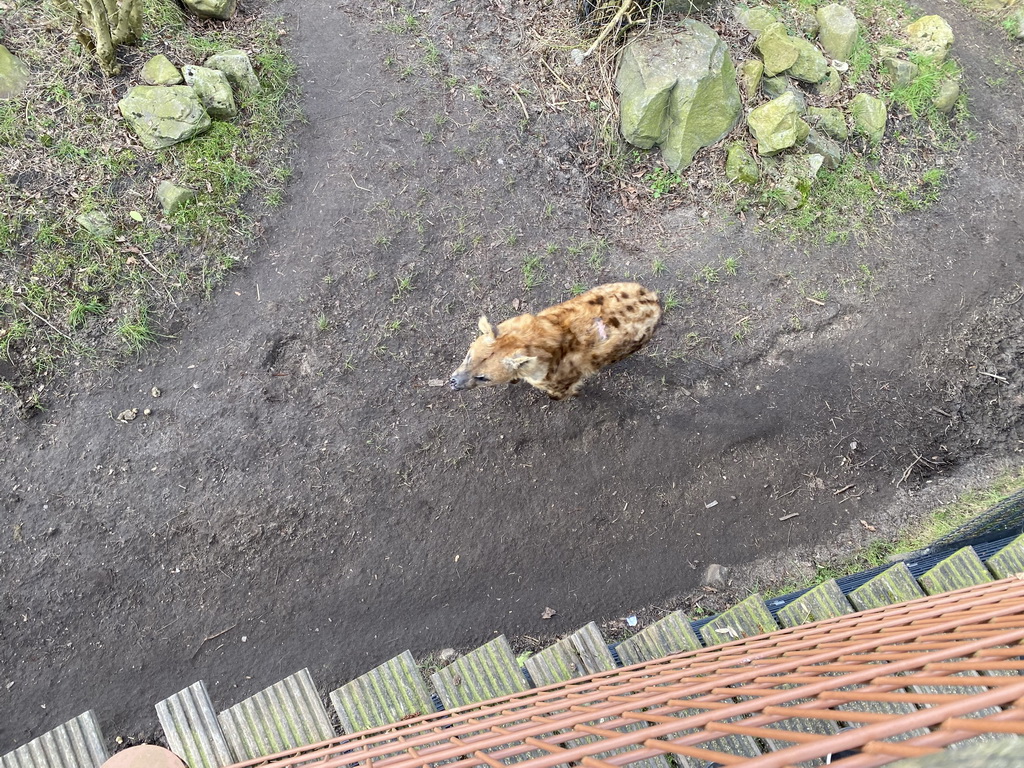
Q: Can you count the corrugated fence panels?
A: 12